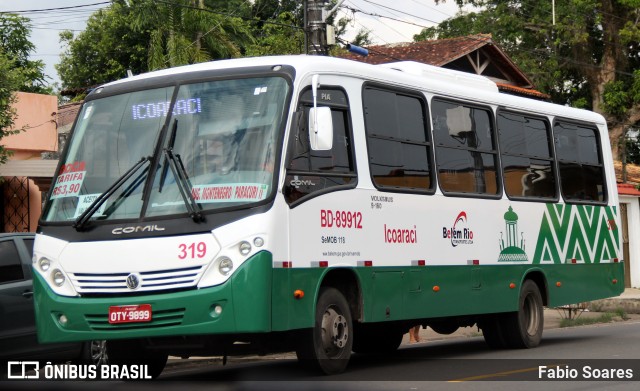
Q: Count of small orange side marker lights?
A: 5